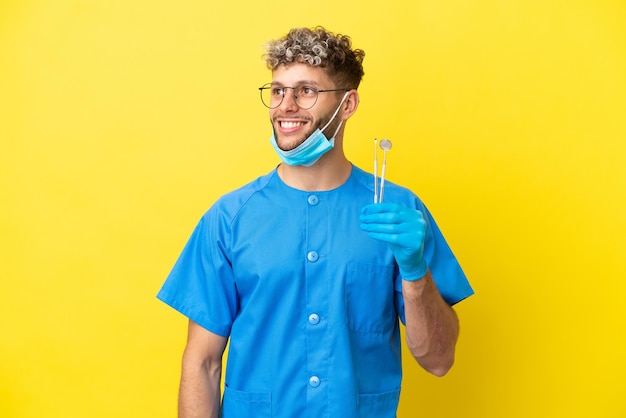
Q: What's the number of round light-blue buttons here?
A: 4